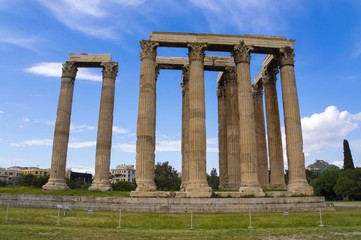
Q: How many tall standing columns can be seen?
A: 11